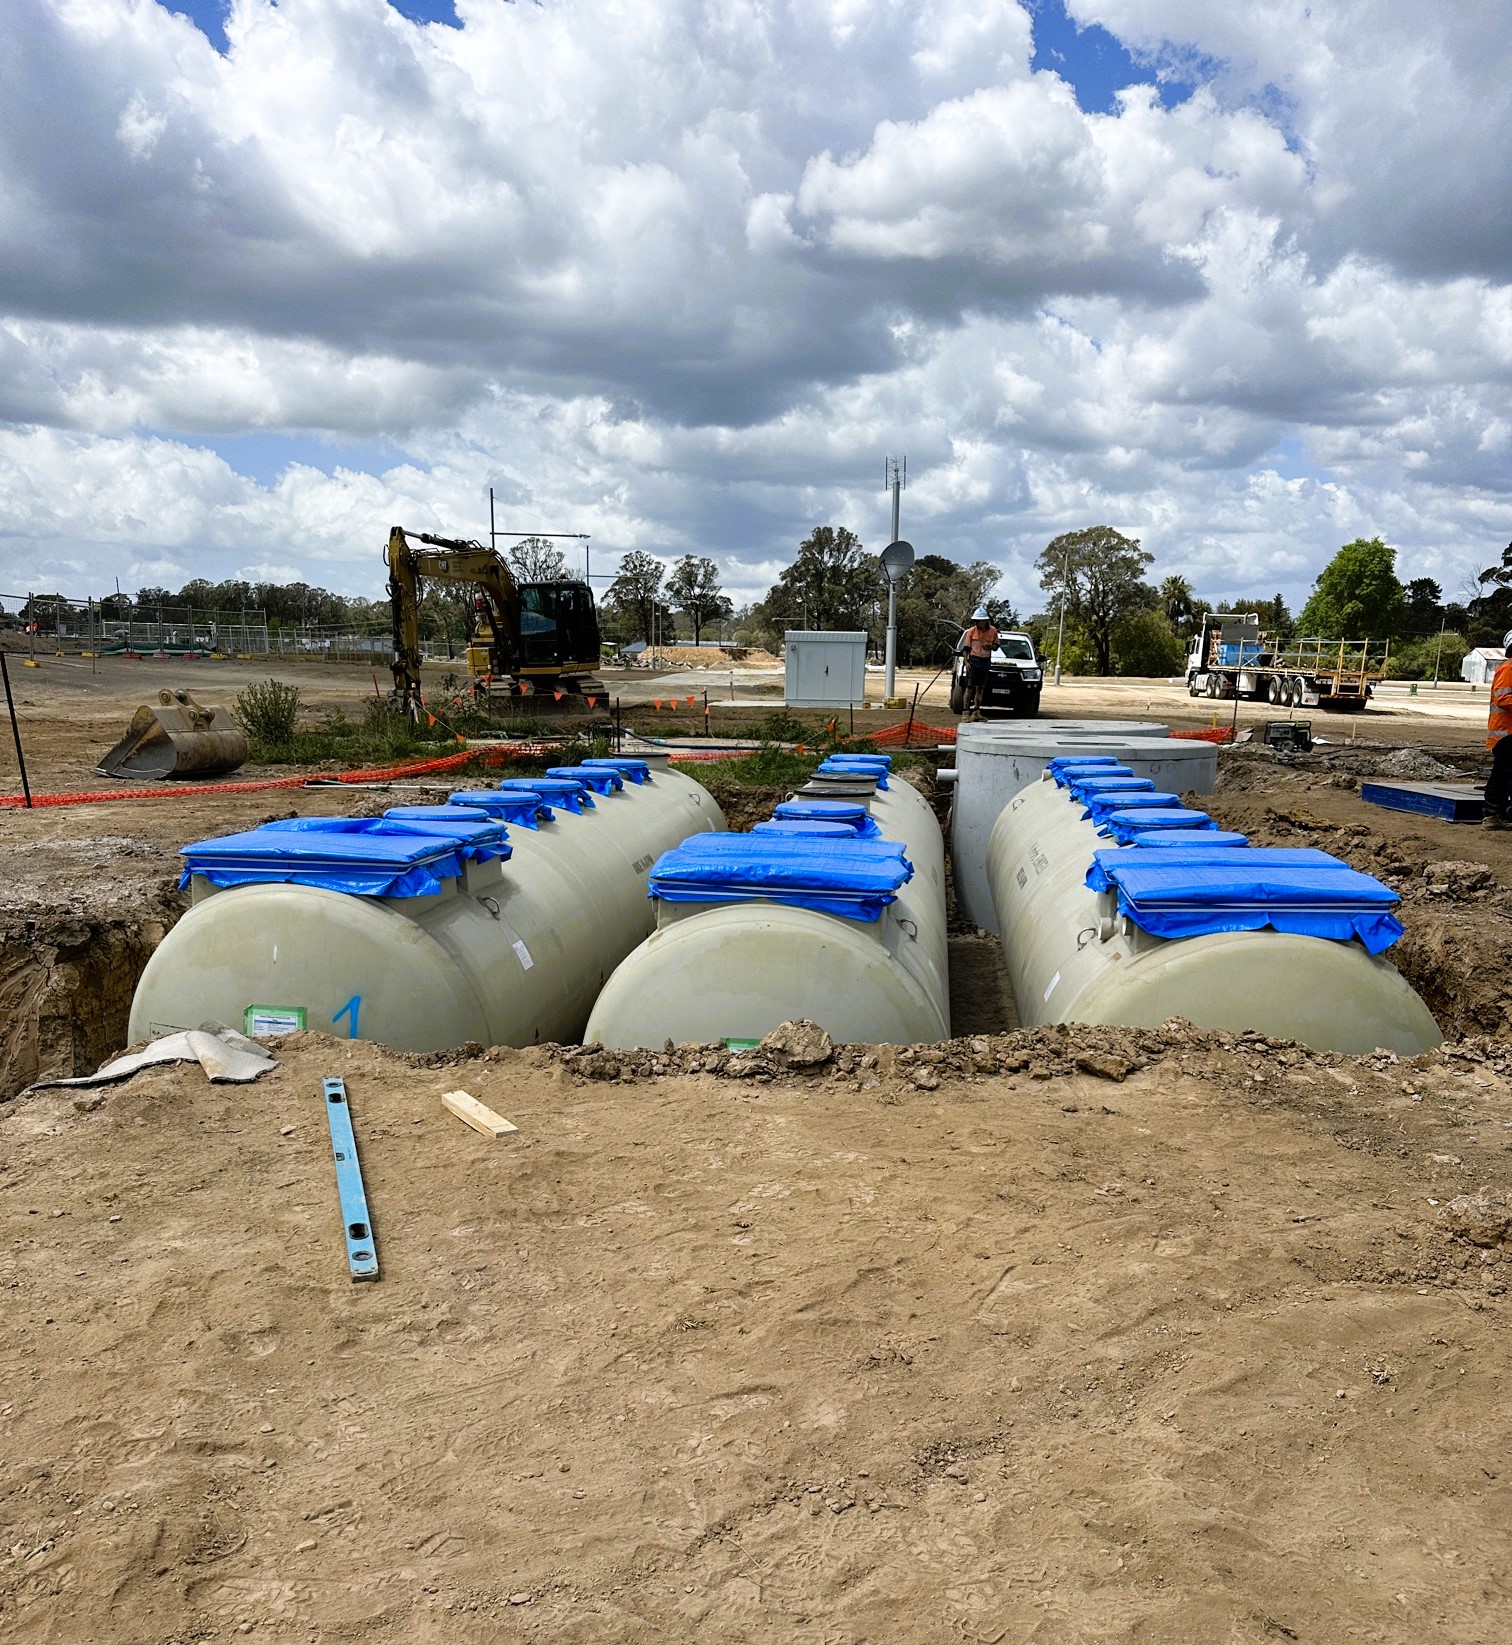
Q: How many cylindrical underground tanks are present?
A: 3